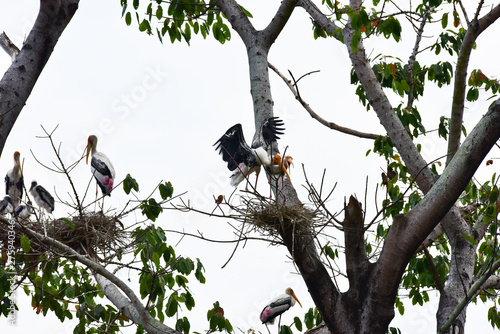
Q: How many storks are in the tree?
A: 8